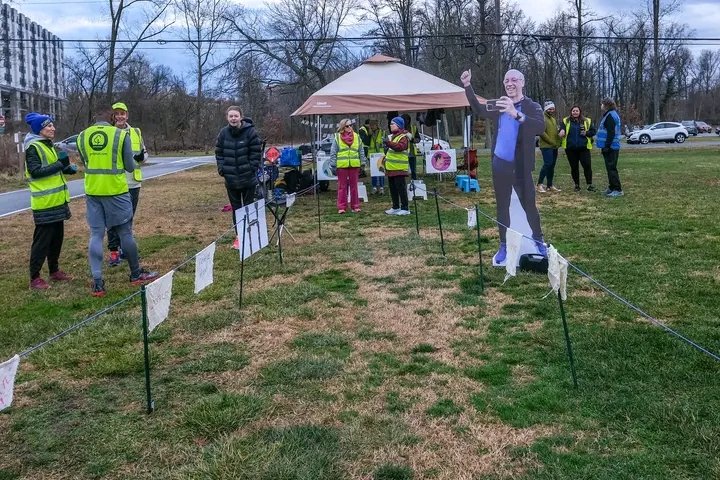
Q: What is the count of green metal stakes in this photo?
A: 8